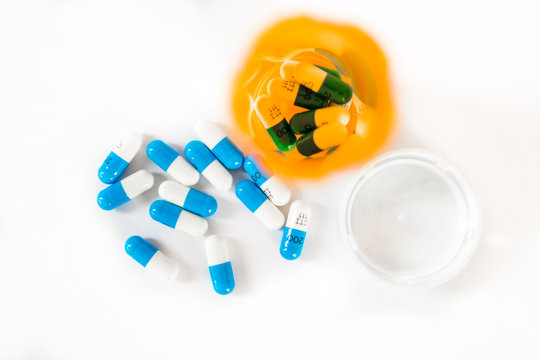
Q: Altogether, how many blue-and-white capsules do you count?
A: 12